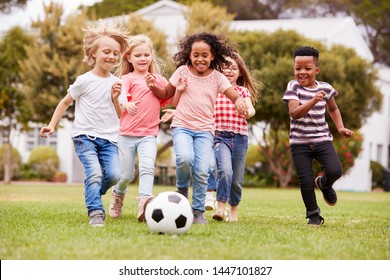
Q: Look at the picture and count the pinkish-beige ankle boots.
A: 2